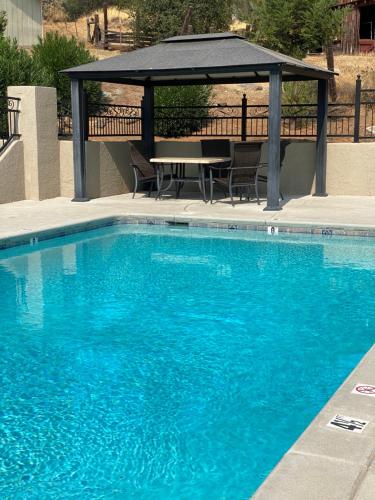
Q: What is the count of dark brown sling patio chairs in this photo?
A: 4